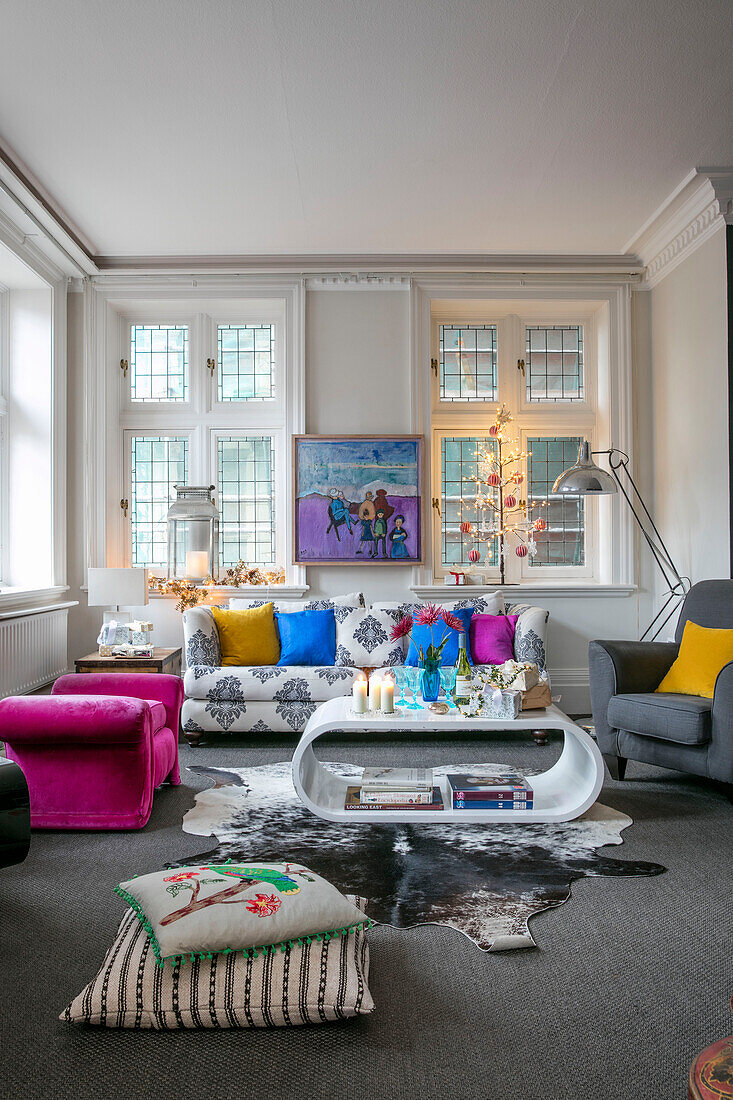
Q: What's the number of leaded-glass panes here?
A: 8